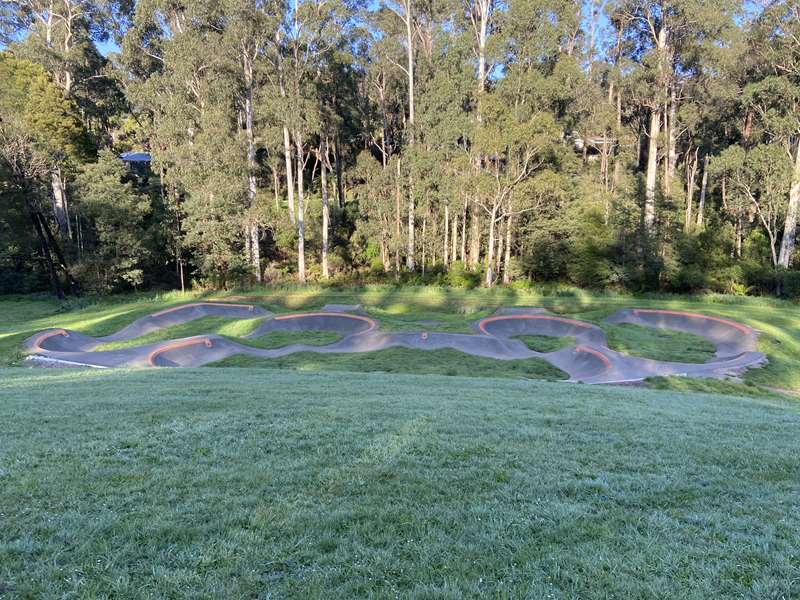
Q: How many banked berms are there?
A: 7